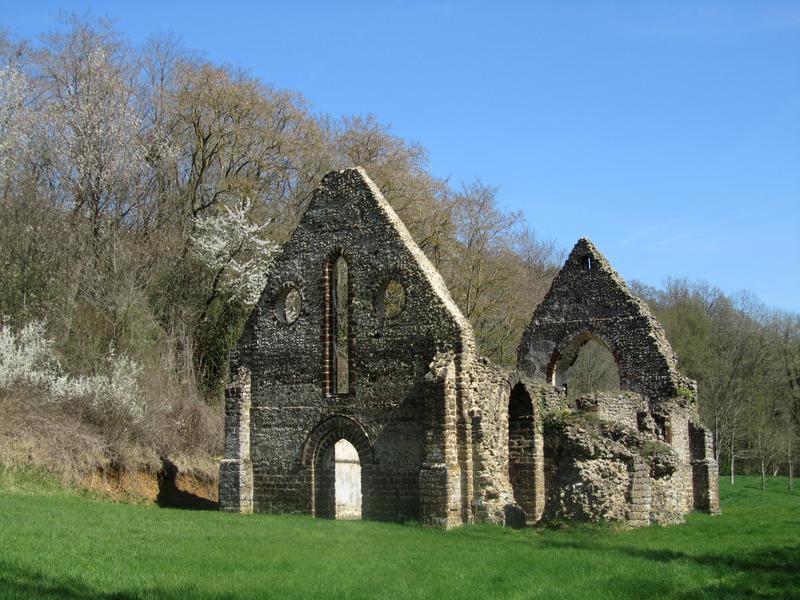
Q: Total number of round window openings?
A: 2